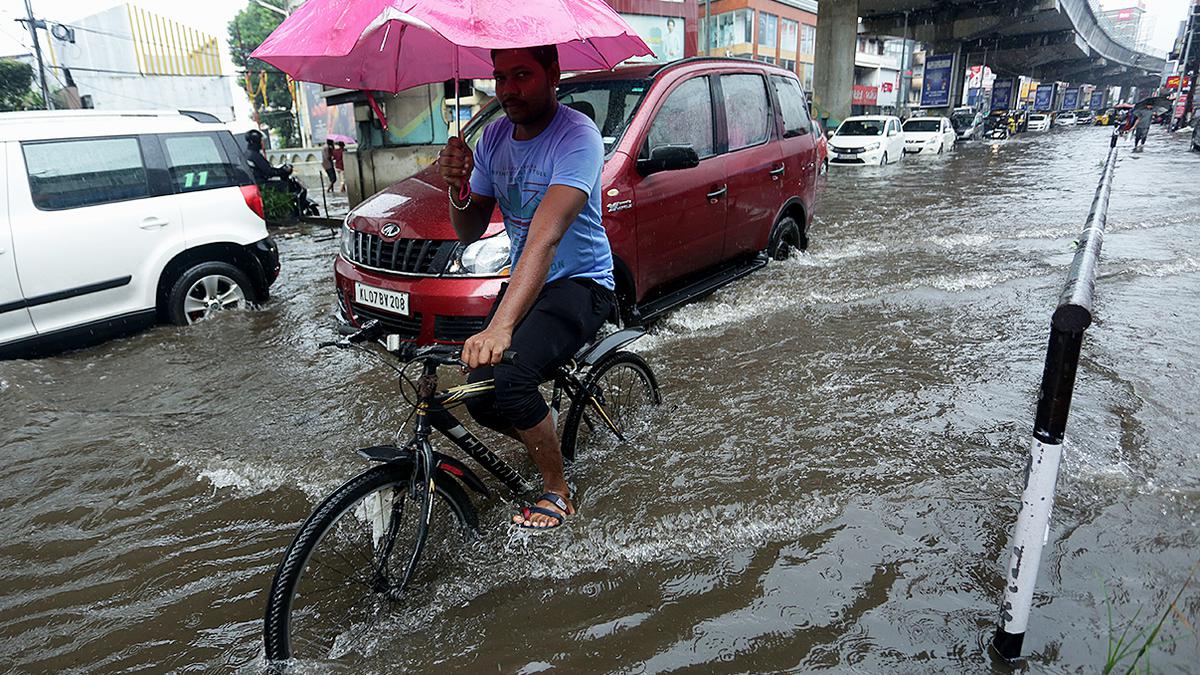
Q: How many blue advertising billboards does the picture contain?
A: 5